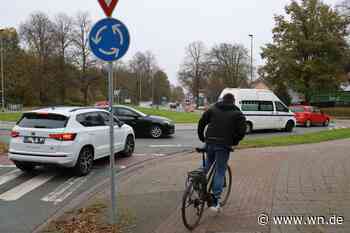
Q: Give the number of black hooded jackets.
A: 1